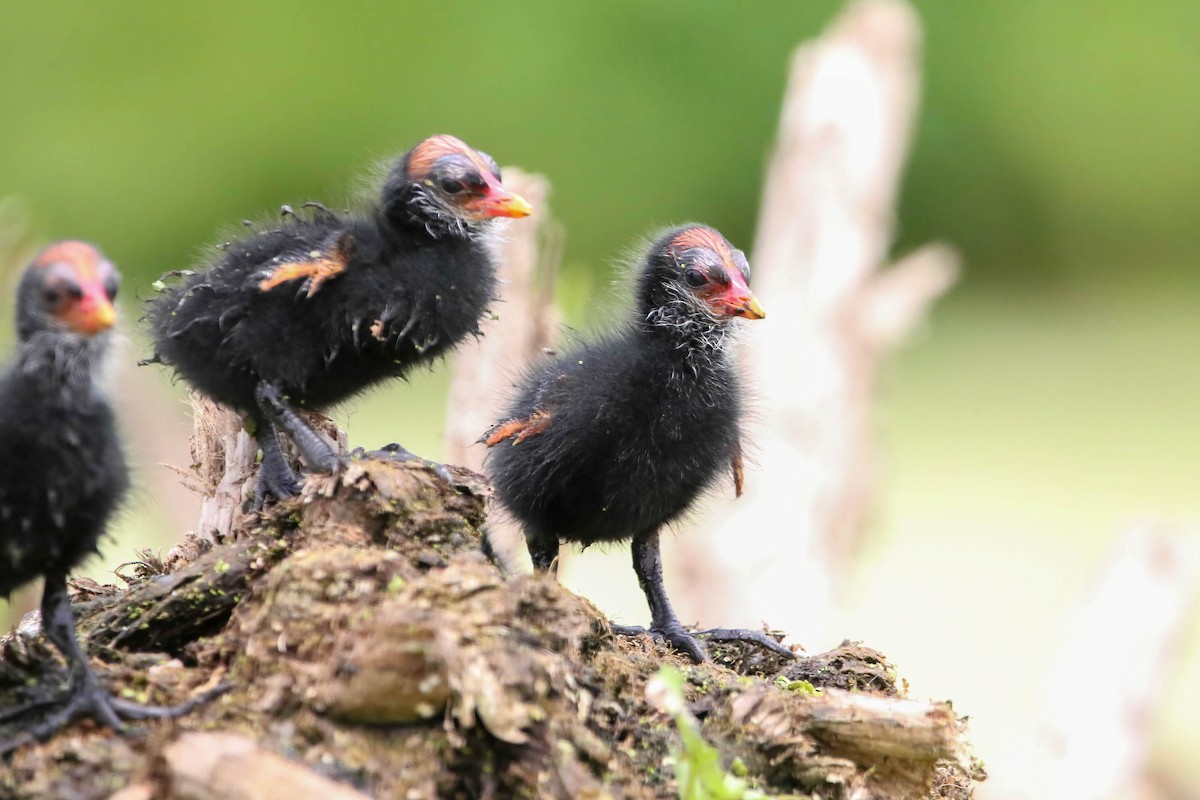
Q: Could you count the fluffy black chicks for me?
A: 3